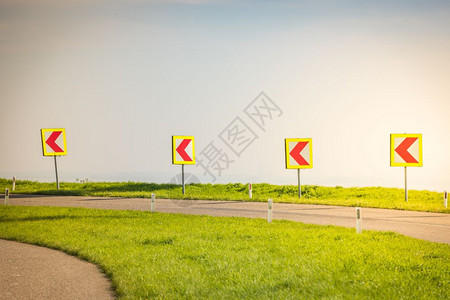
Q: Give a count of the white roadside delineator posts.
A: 7